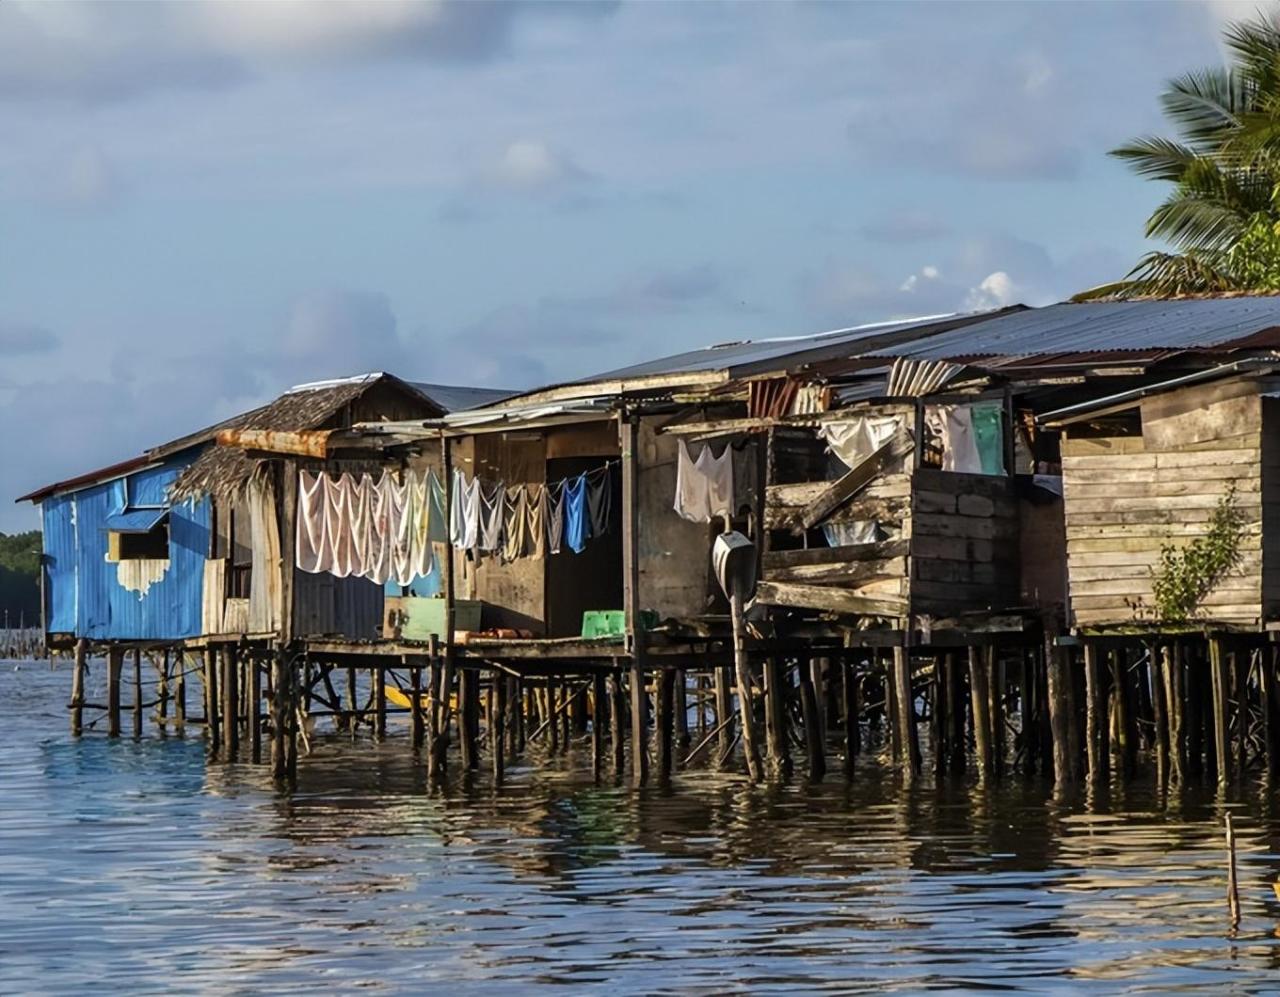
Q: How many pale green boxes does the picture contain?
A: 1